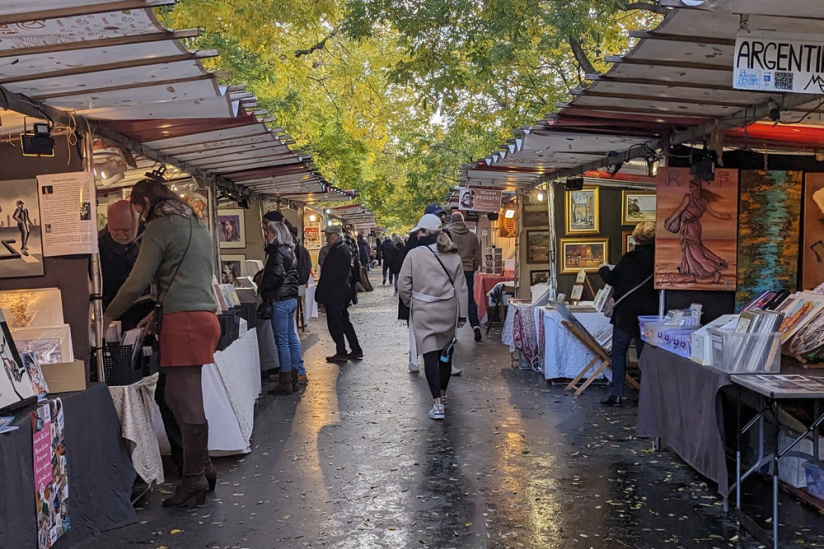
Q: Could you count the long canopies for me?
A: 2